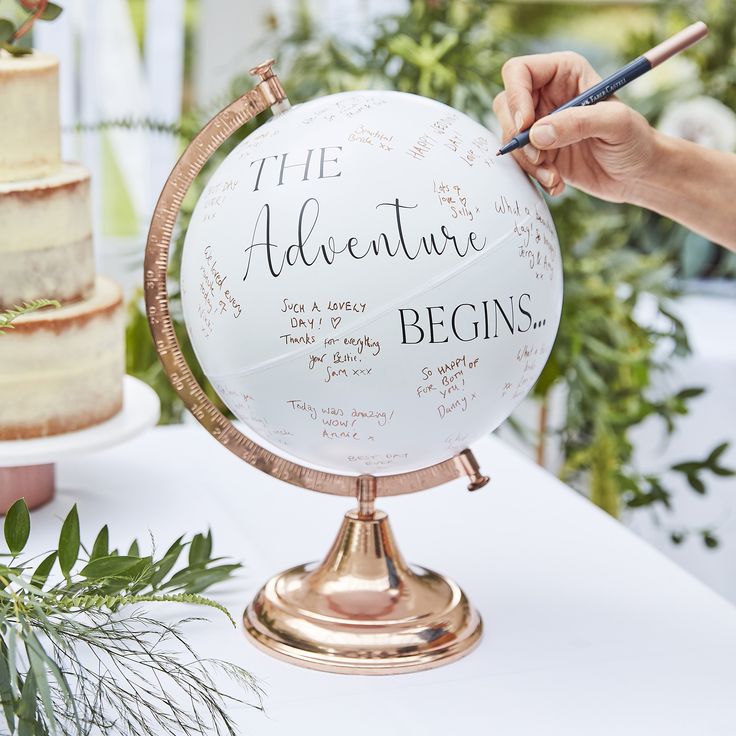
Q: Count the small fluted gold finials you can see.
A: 2